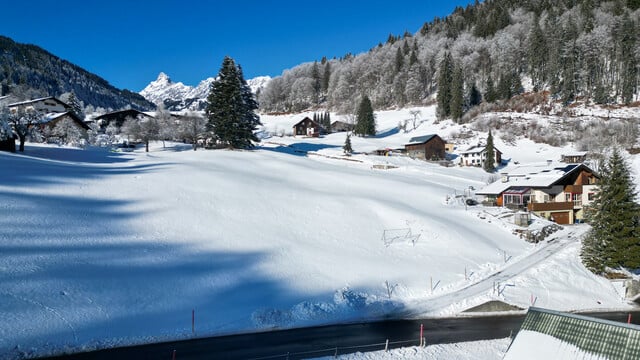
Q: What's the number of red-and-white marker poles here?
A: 5